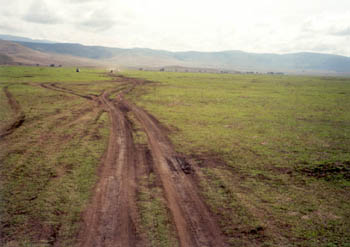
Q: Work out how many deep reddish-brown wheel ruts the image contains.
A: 2